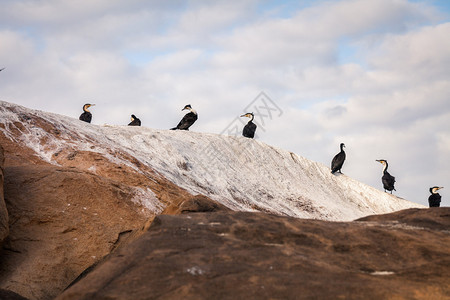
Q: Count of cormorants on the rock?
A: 7